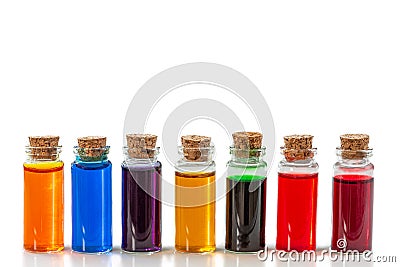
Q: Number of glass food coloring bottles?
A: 7